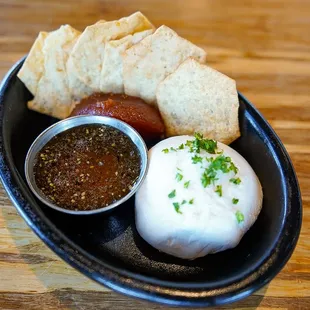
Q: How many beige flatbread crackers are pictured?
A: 6